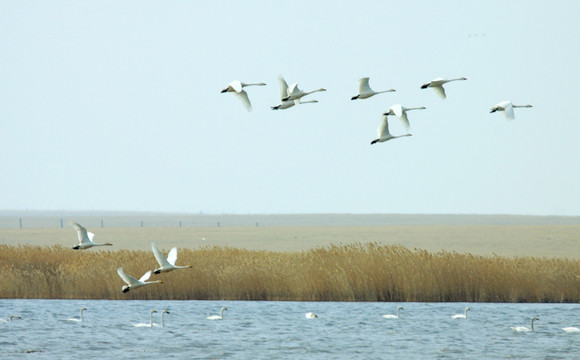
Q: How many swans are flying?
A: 11